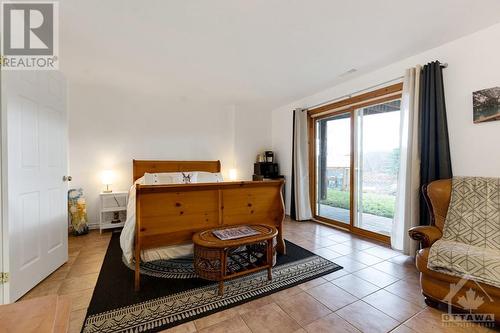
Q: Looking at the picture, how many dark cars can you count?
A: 0